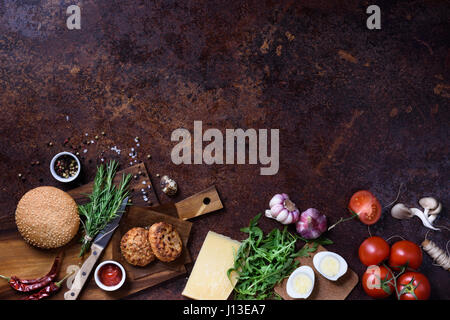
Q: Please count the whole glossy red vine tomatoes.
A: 4